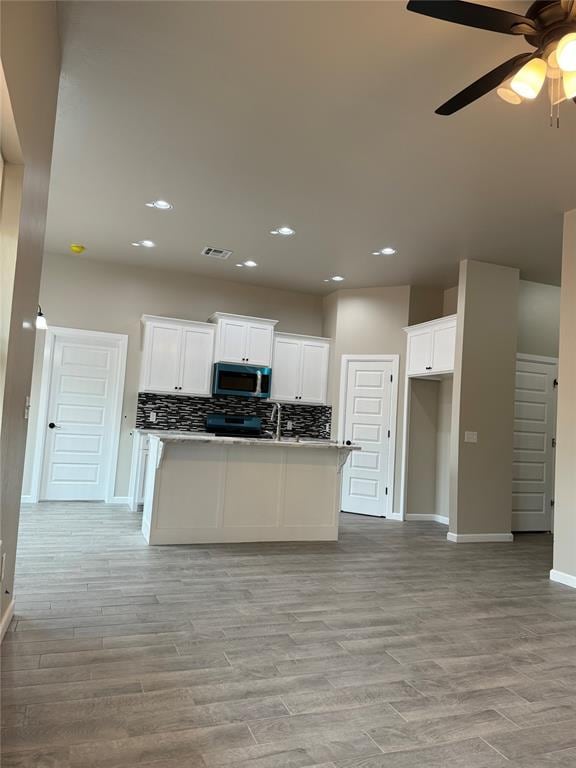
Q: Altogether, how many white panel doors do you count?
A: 3